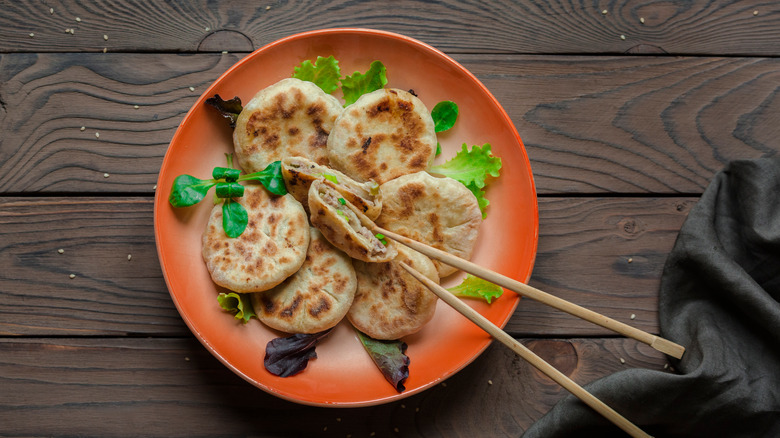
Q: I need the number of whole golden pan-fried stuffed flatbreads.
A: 6